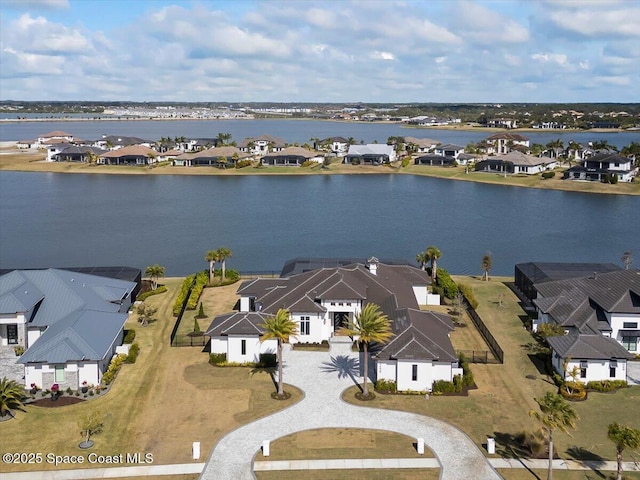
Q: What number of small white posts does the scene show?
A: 4